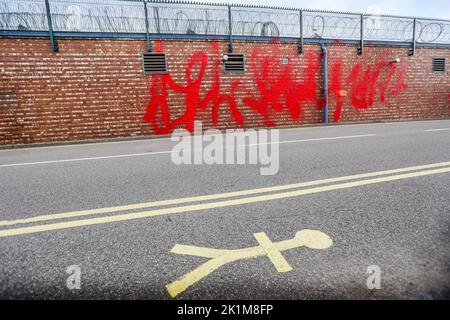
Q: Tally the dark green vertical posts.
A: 6